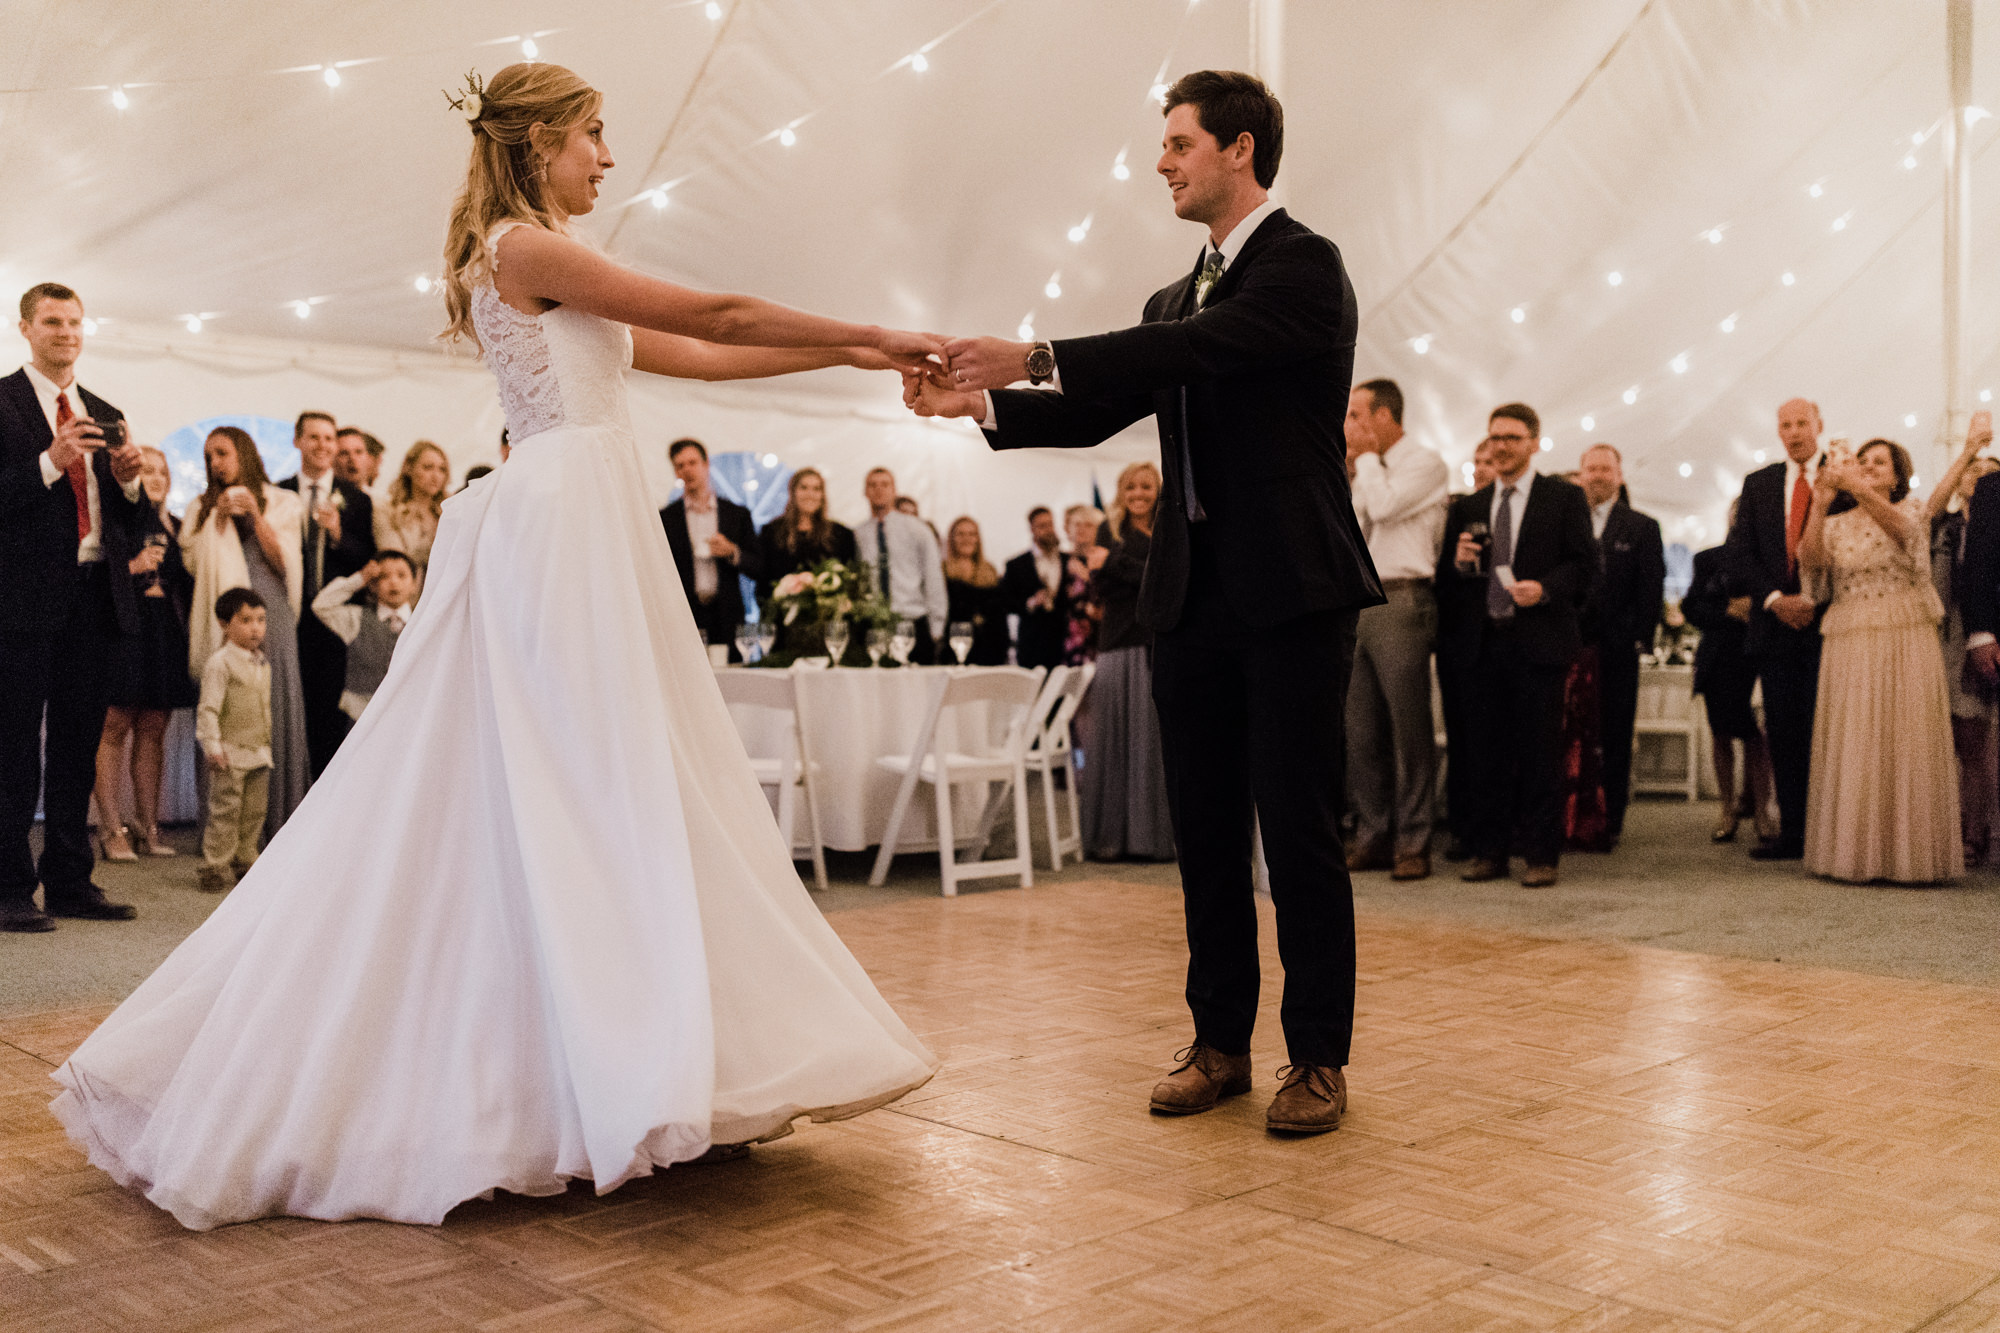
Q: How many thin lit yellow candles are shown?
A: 0